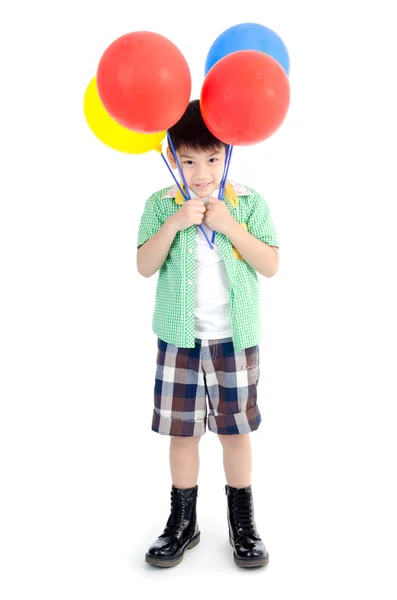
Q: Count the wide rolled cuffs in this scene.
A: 2